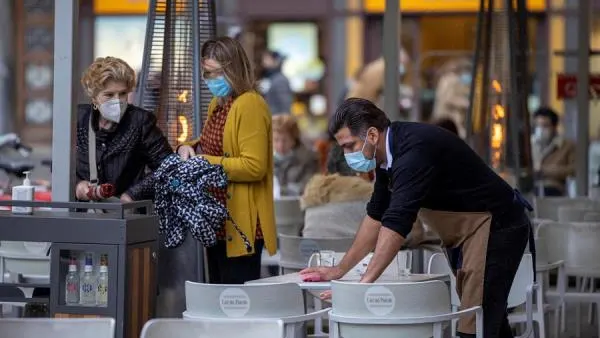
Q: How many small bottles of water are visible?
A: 3